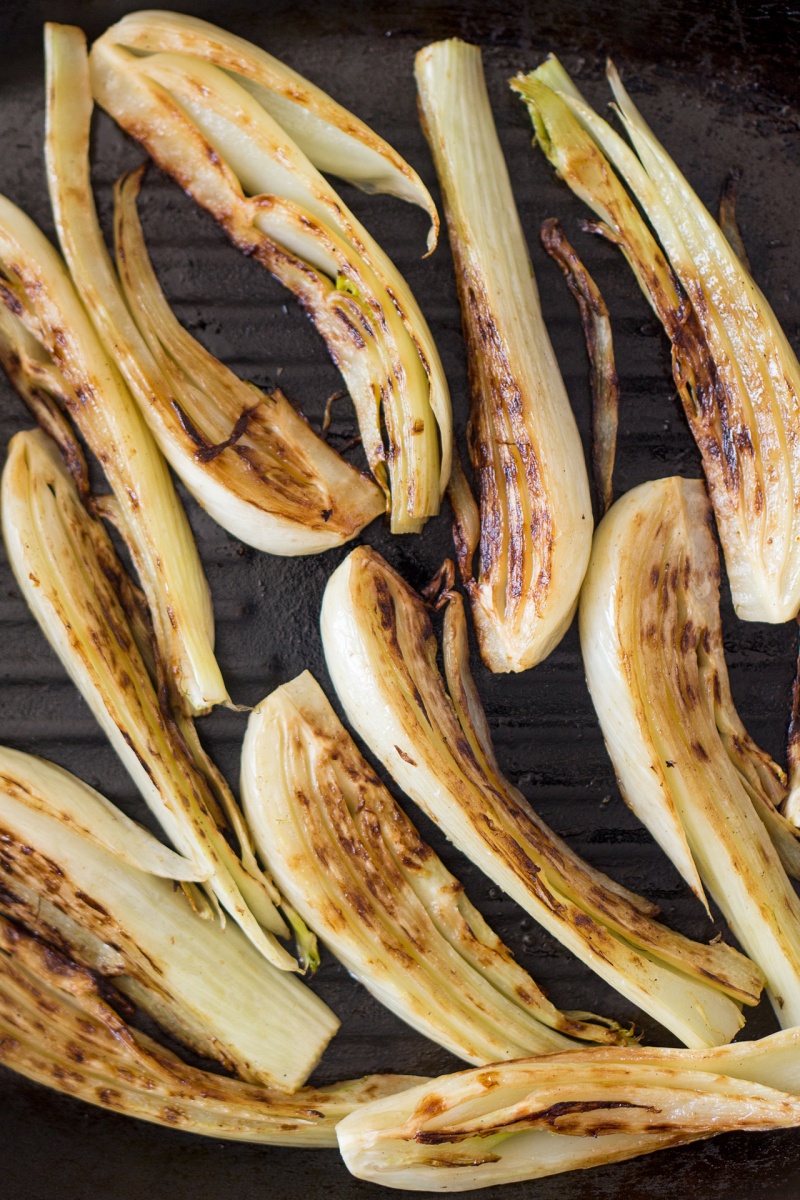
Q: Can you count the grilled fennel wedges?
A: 12